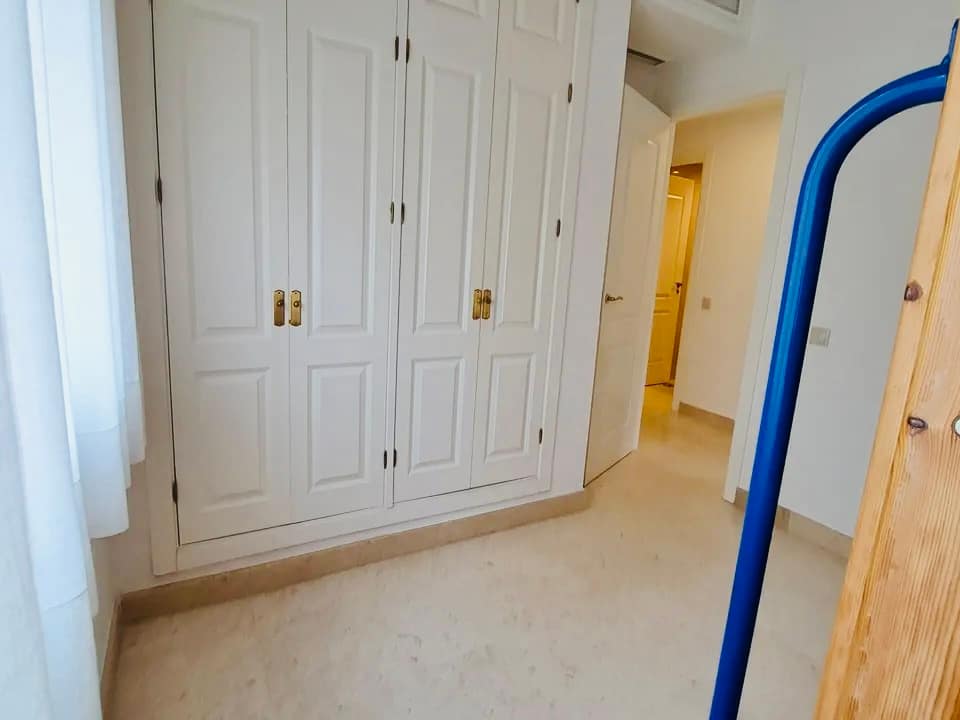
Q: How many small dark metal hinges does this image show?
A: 11